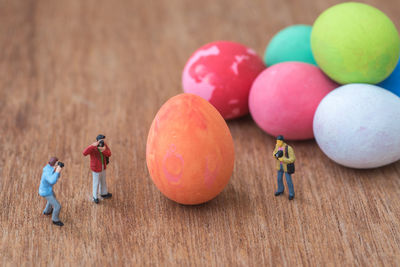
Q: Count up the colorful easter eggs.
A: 7